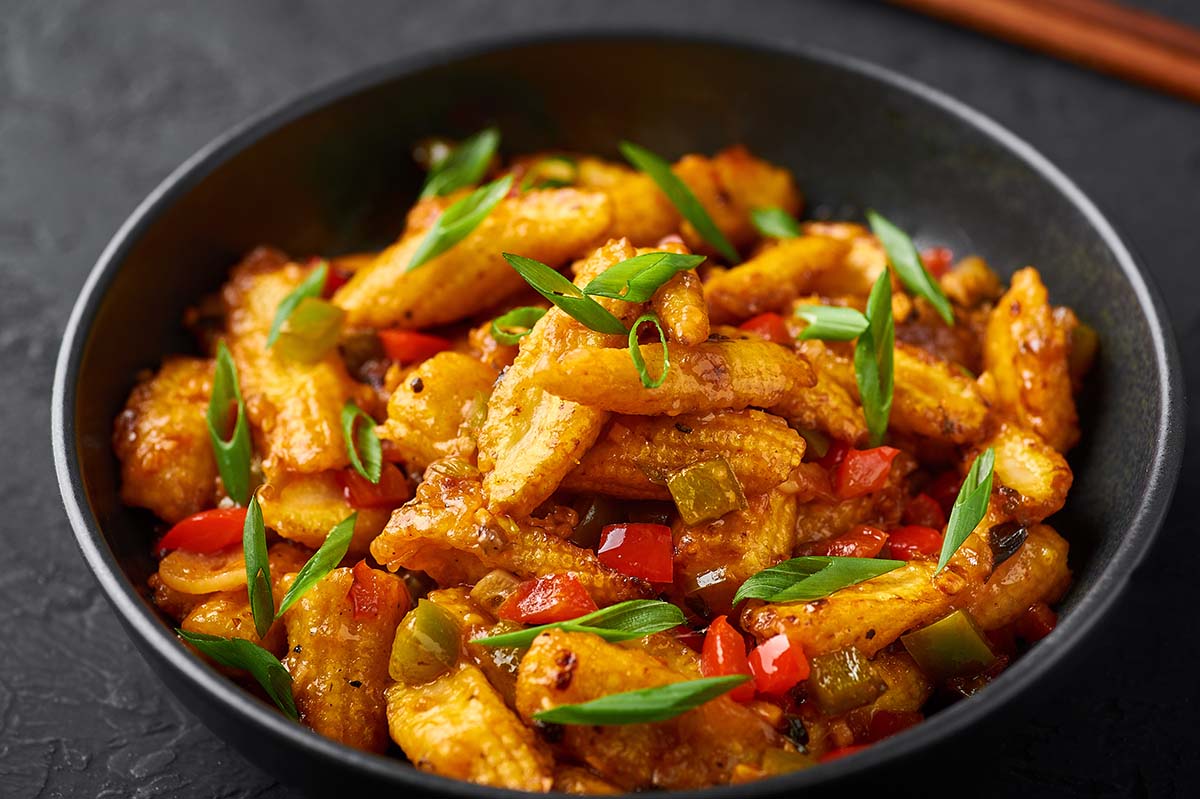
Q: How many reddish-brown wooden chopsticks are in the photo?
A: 2